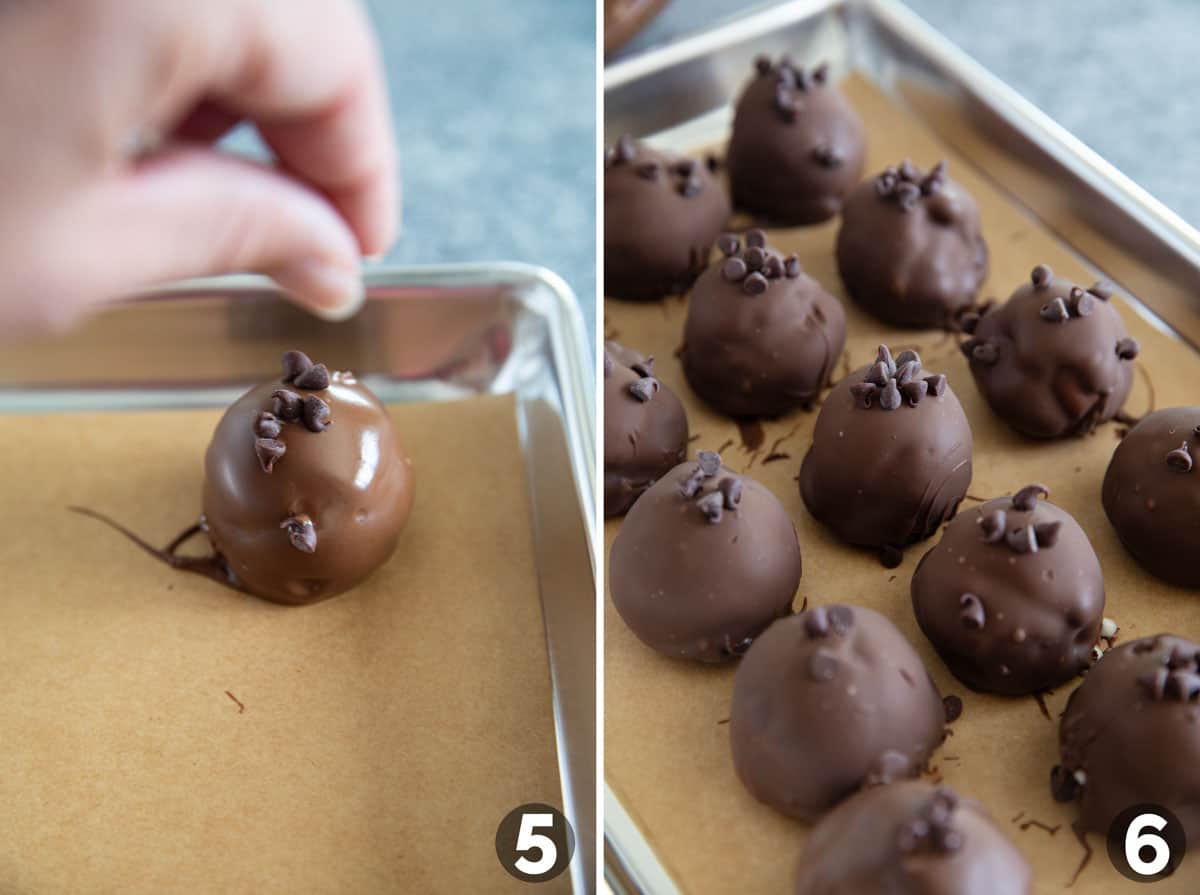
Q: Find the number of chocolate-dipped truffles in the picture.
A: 14